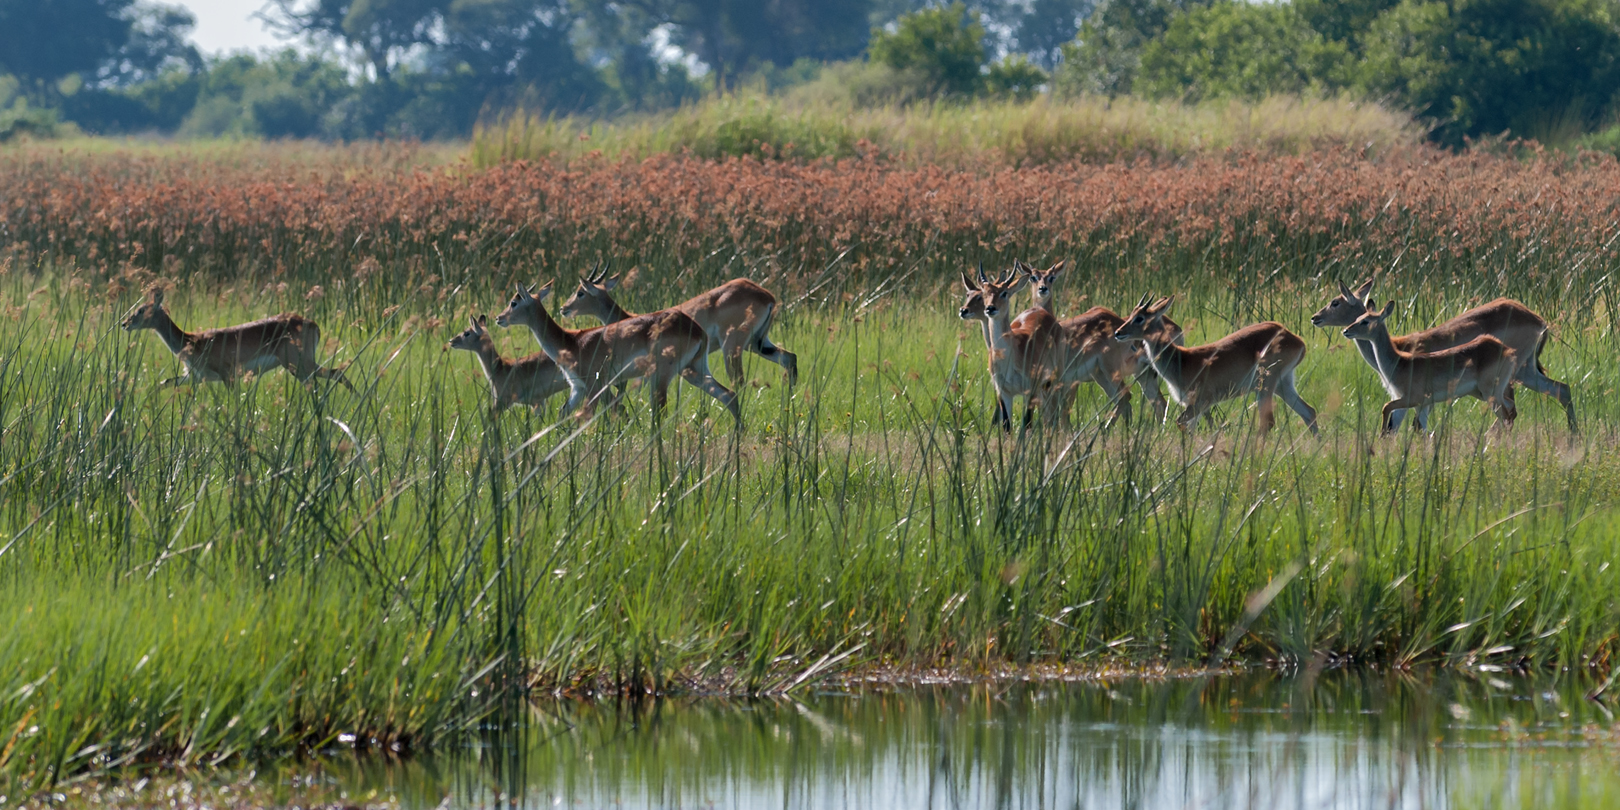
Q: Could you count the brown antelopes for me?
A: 10